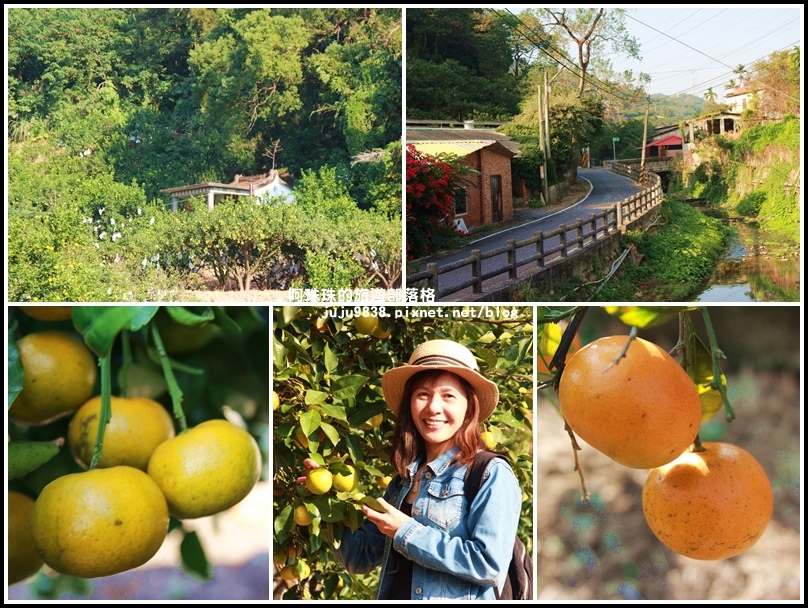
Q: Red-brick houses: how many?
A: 1